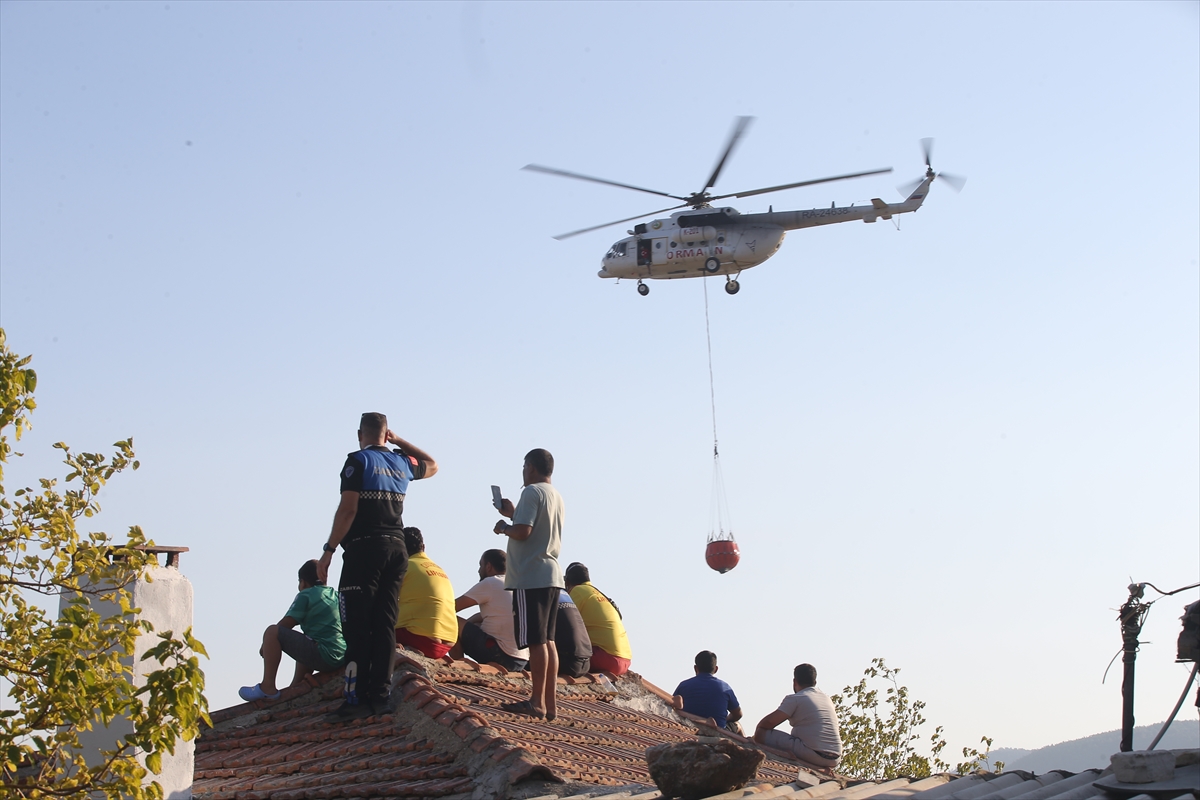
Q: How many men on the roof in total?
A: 9